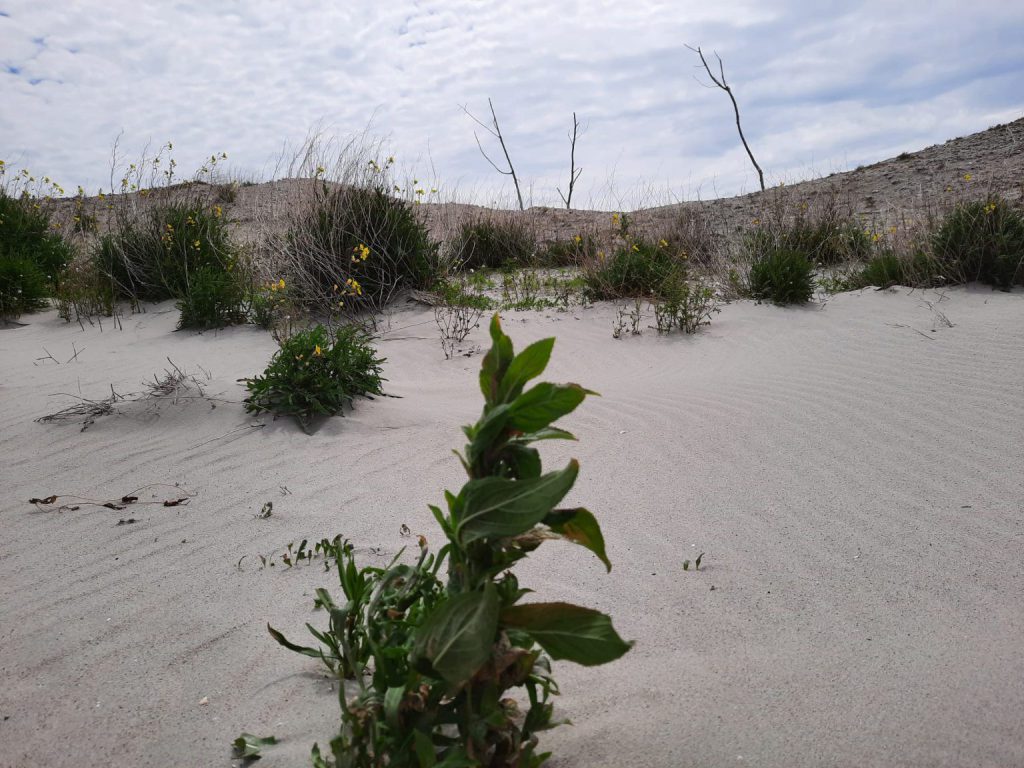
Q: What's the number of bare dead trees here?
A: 3